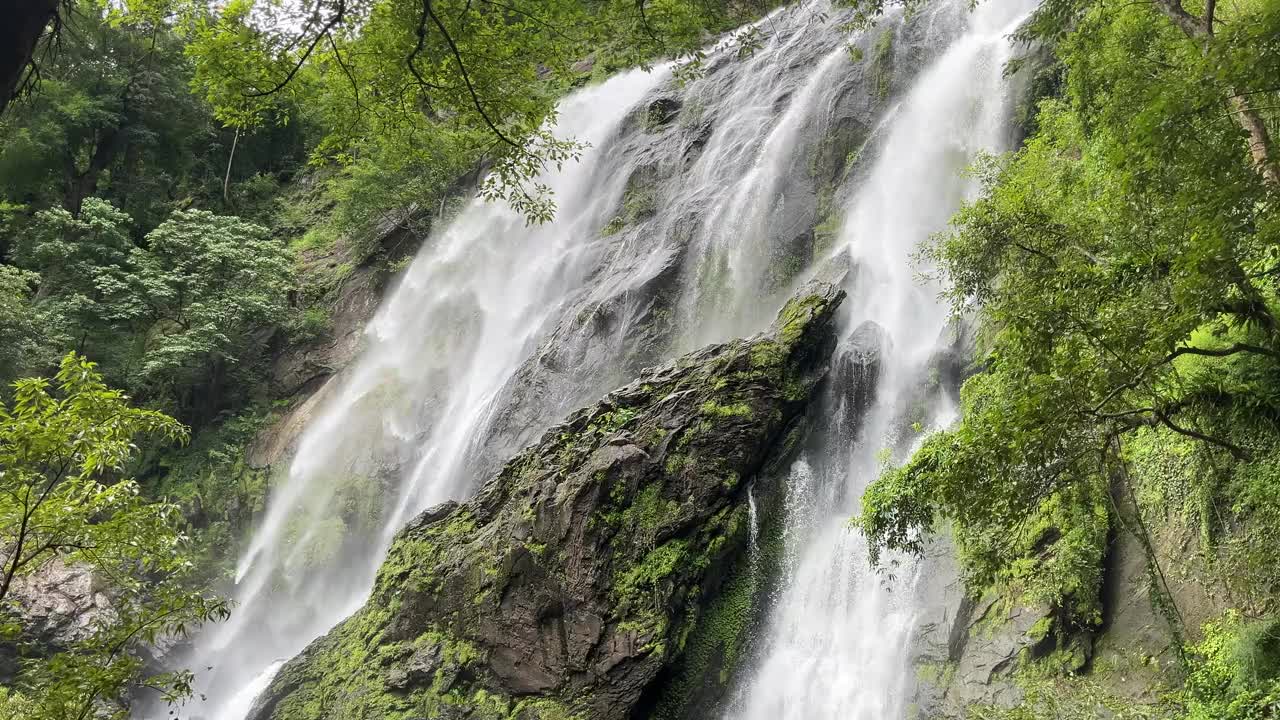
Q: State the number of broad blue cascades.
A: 0